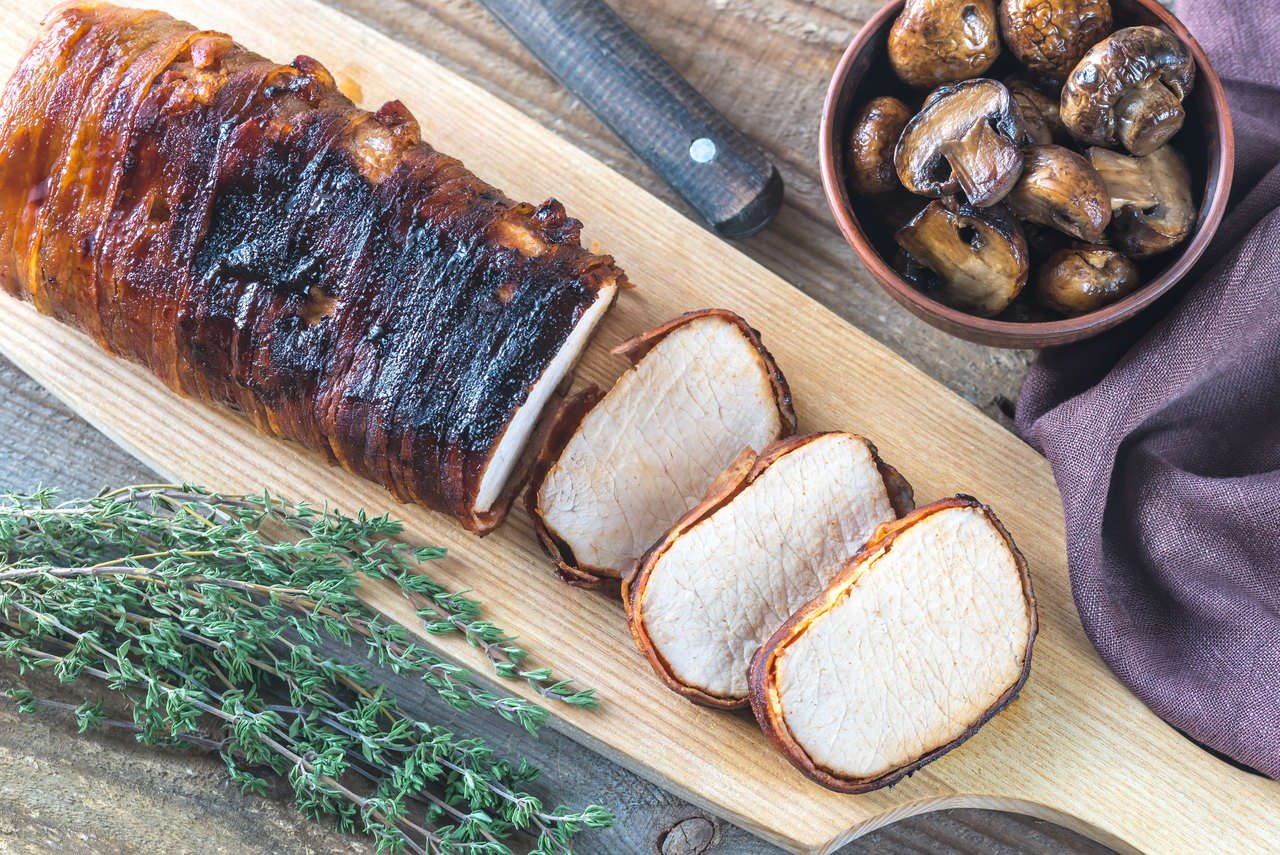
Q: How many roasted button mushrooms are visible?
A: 10